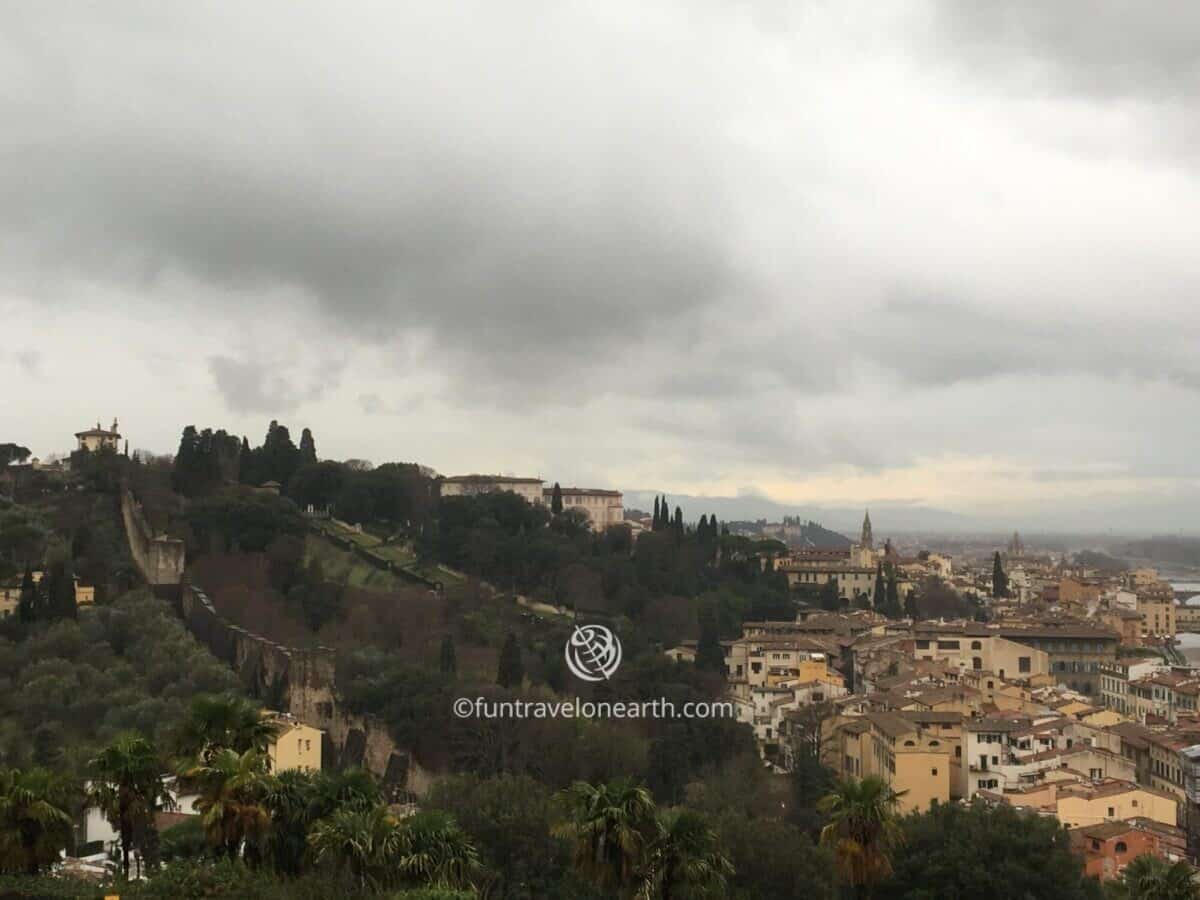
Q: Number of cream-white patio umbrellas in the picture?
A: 0